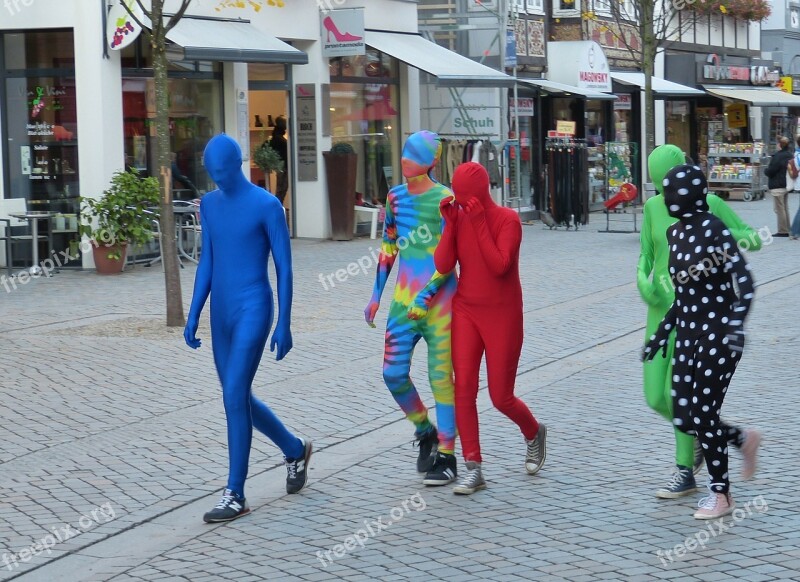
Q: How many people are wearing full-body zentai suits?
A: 5